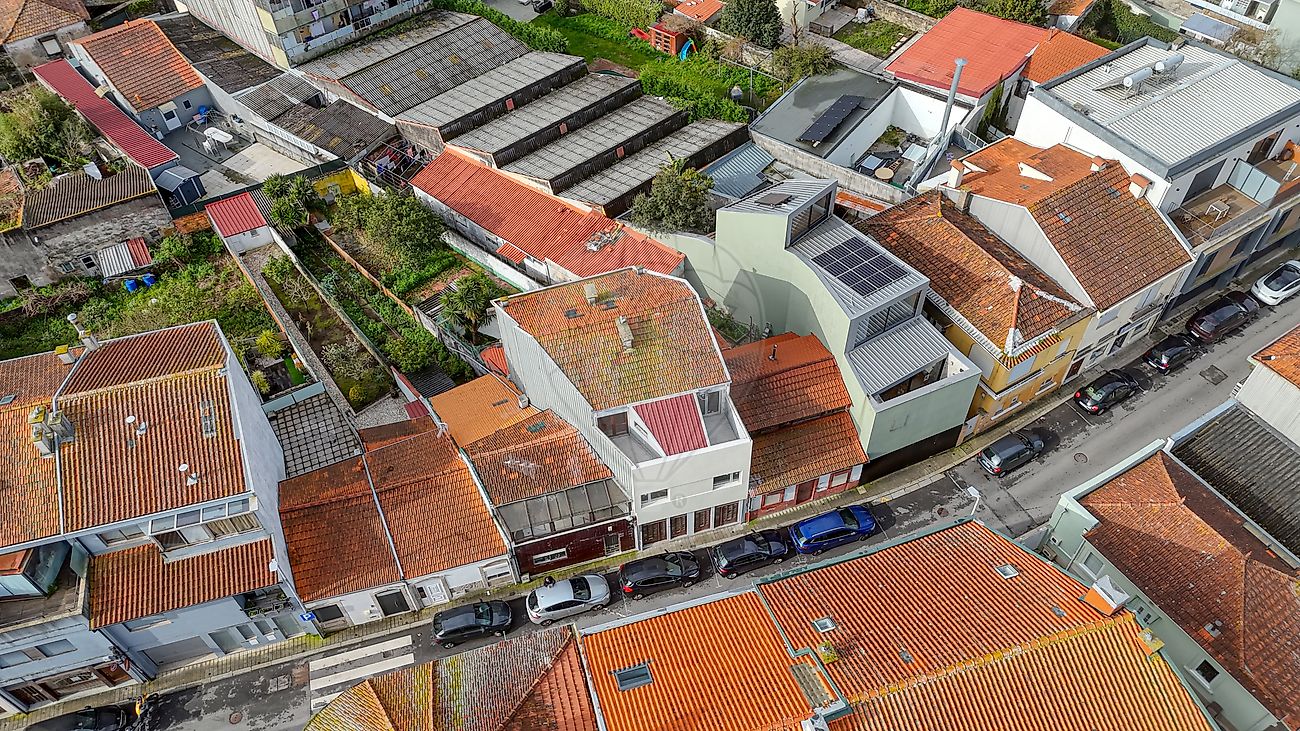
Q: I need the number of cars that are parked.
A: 11